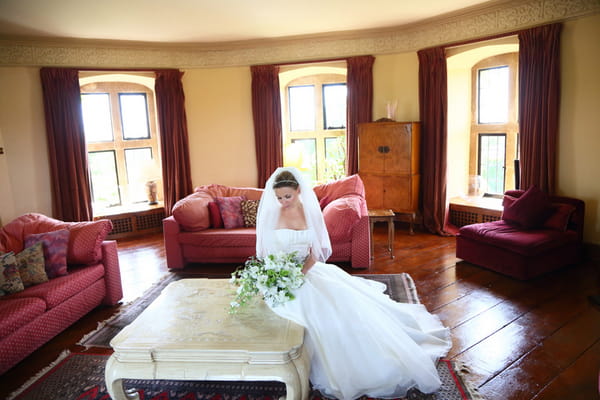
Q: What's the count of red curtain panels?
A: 6